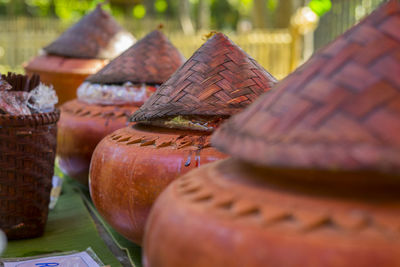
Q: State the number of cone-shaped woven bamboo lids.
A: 4